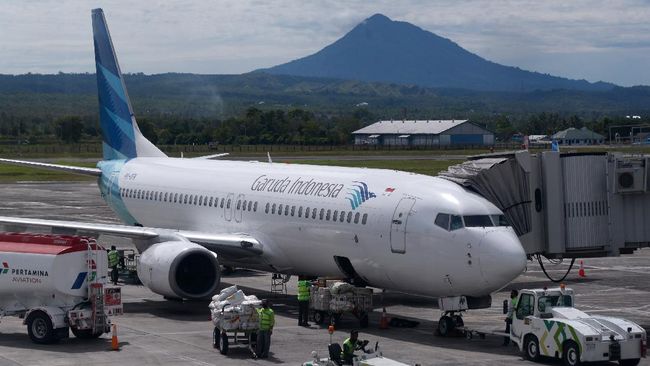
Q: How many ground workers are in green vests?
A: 5